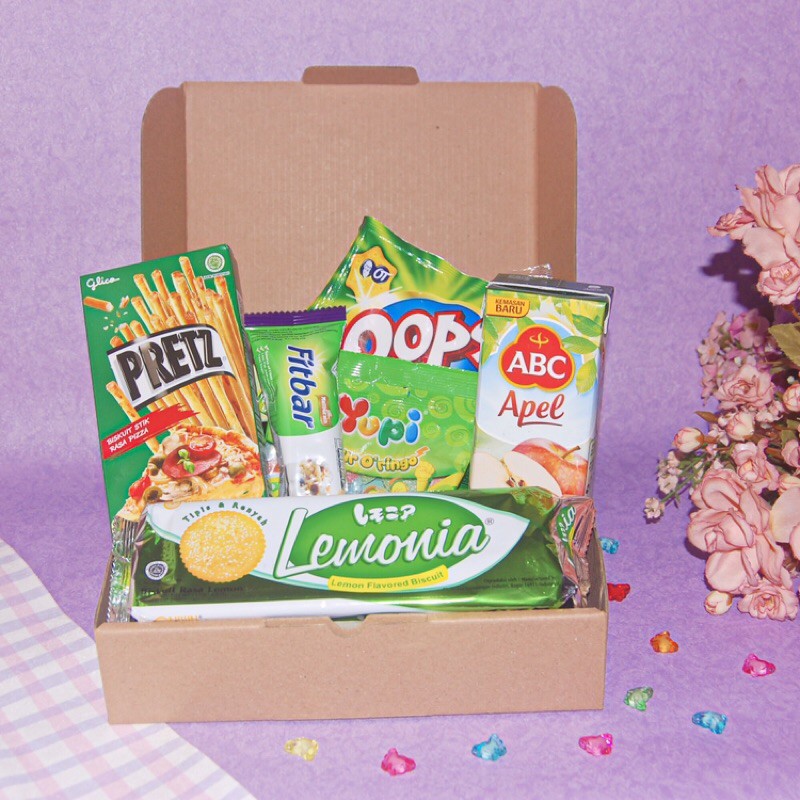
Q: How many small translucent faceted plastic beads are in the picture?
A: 10